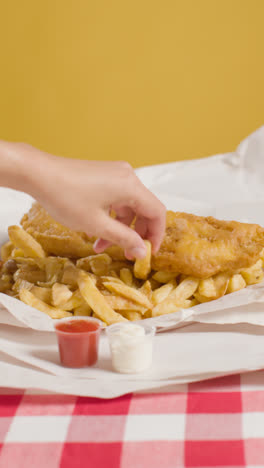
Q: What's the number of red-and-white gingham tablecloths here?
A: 1